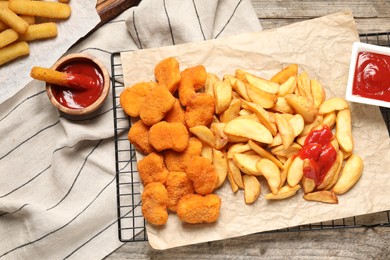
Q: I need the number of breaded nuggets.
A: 14